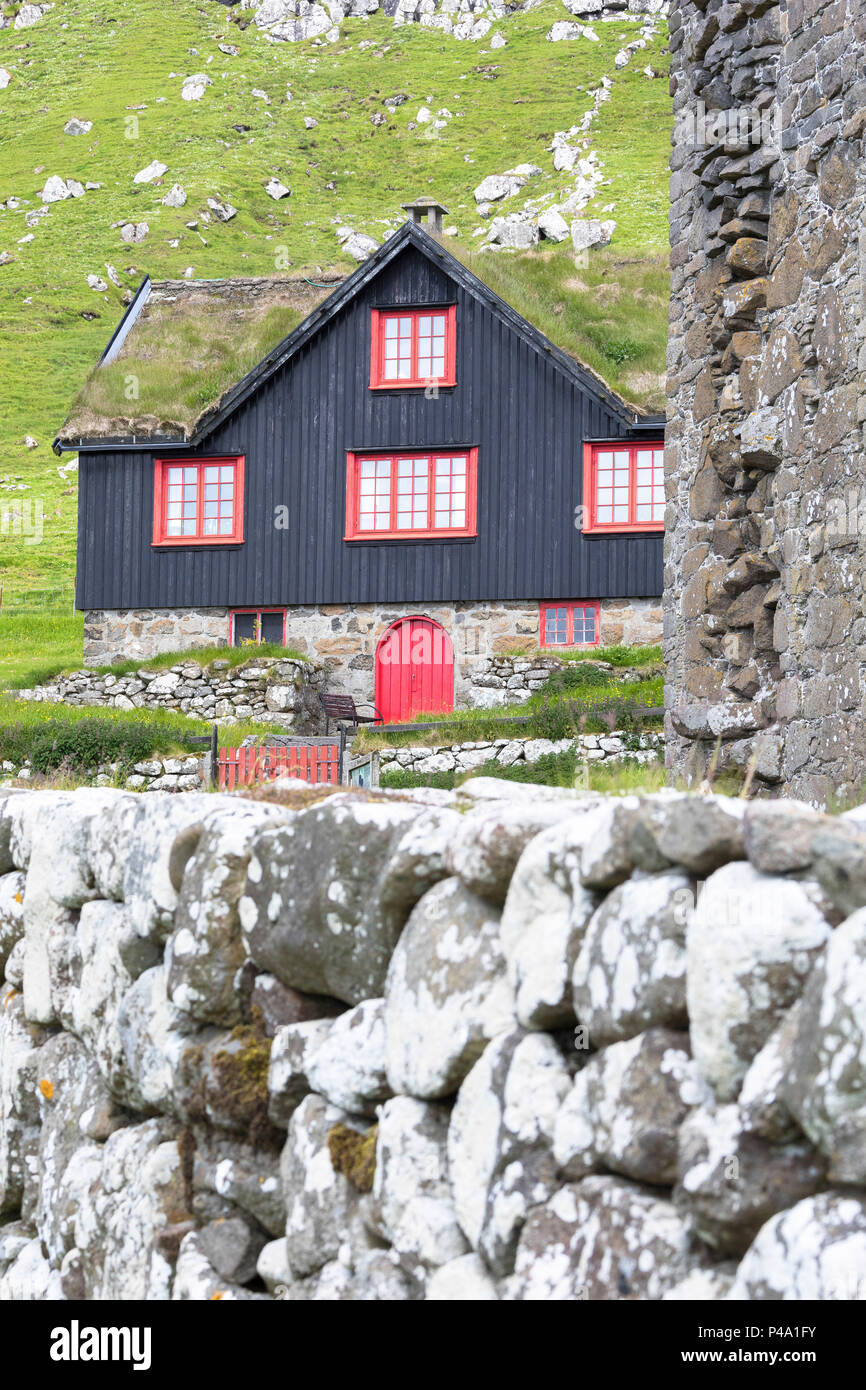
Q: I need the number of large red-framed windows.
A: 4